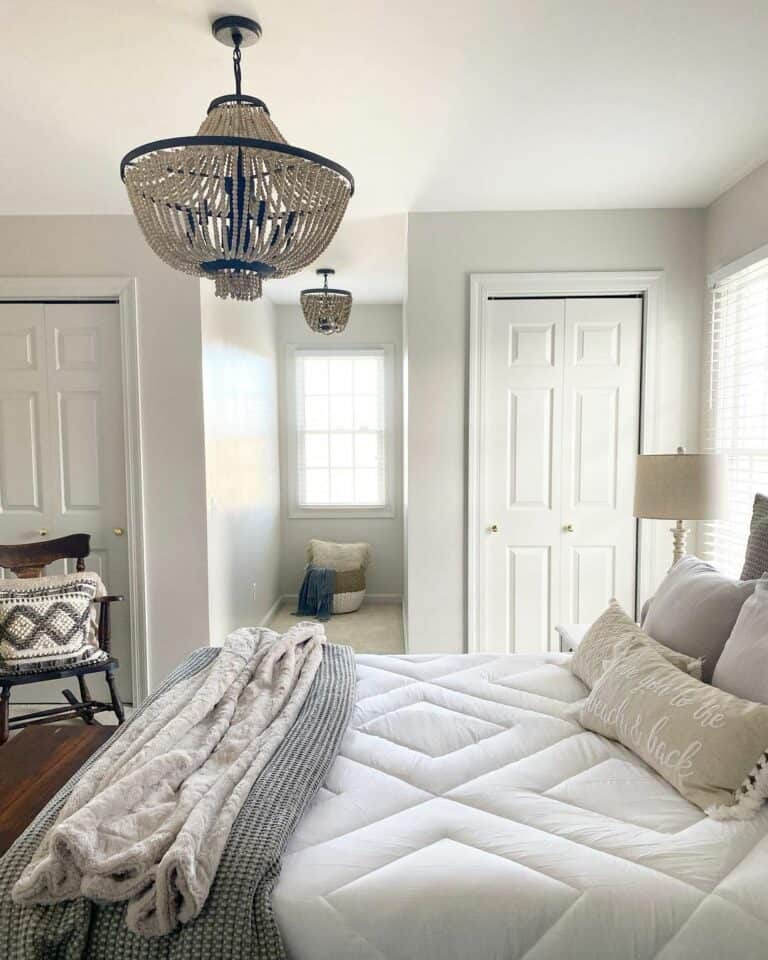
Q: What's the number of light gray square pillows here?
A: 2